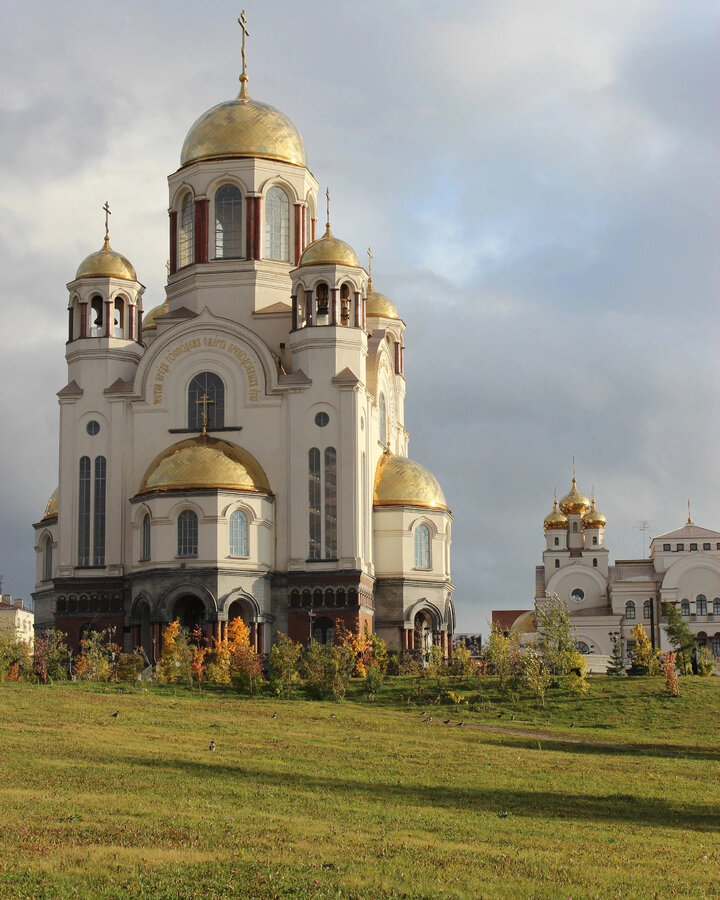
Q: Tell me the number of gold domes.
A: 12